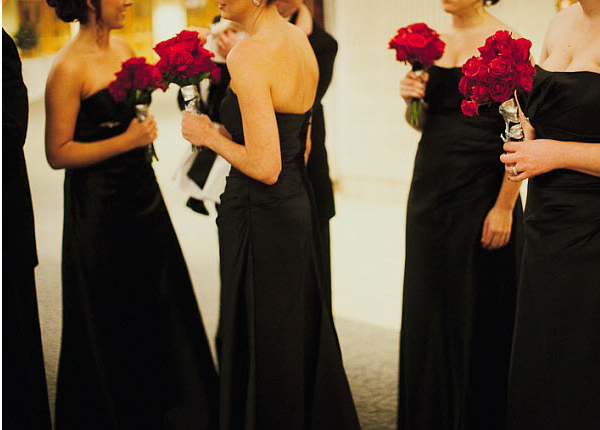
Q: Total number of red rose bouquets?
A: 4